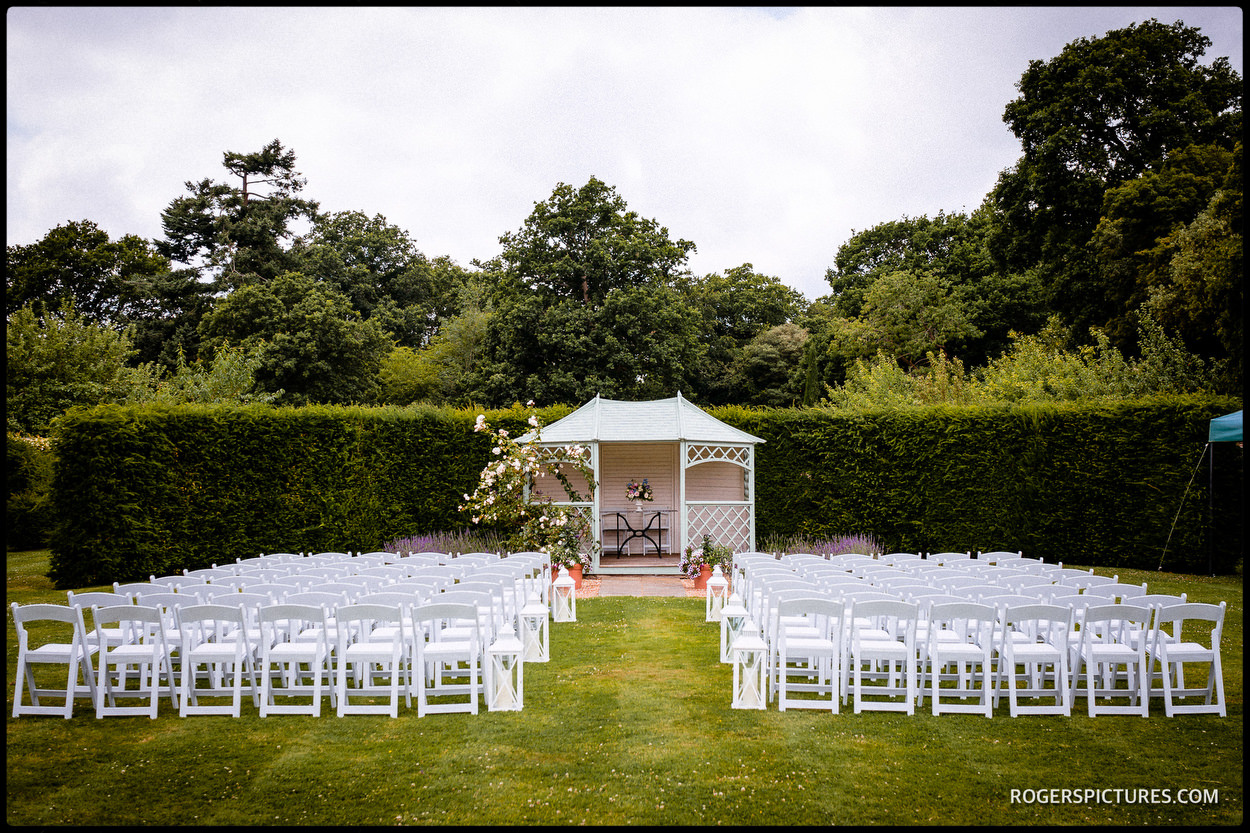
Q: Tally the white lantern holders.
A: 6